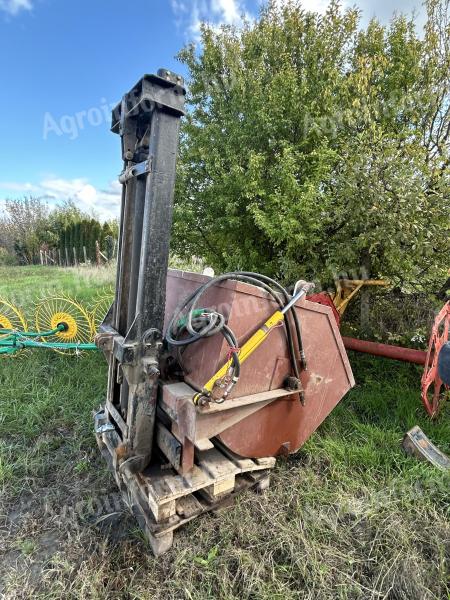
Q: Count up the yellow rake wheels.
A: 3